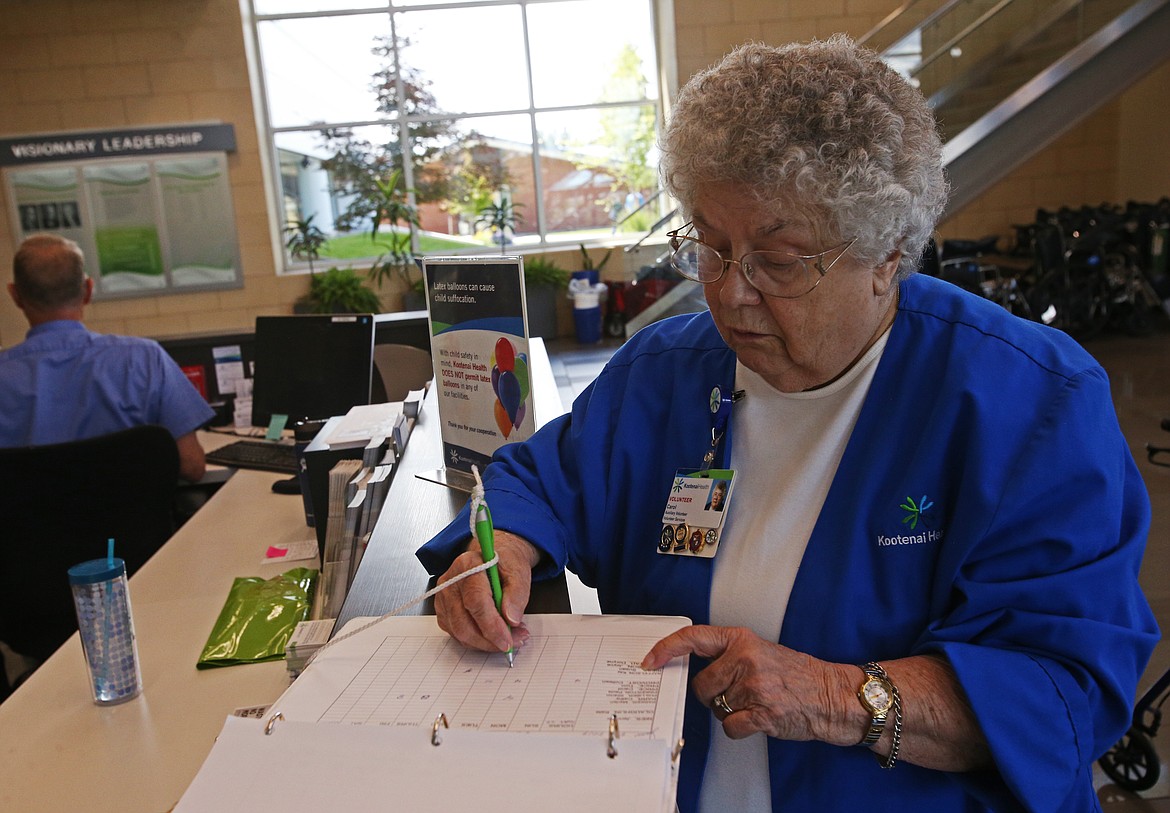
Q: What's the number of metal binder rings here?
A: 3